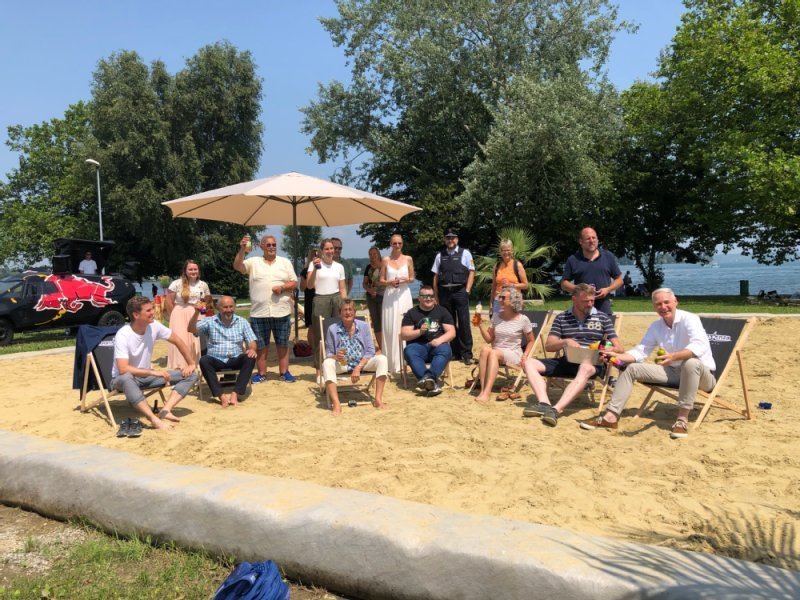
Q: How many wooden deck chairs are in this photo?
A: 7